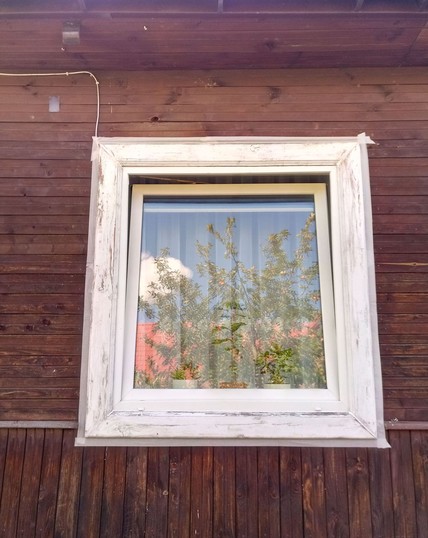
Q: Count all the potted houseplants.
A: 3